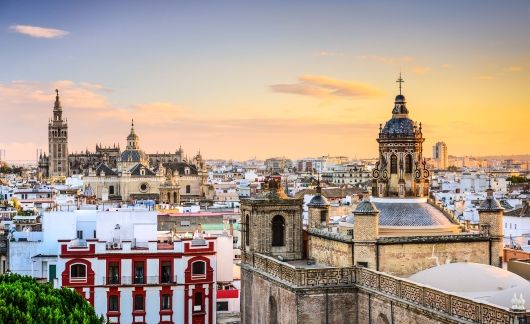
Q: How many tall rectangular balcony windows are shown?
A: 3